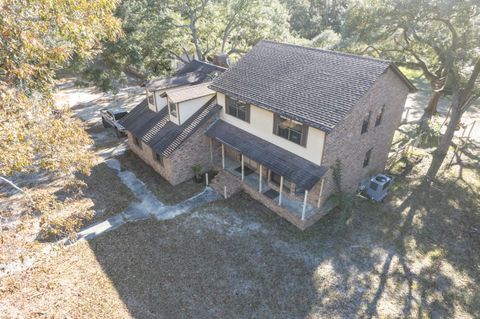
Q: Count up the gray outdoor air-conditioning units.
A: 1